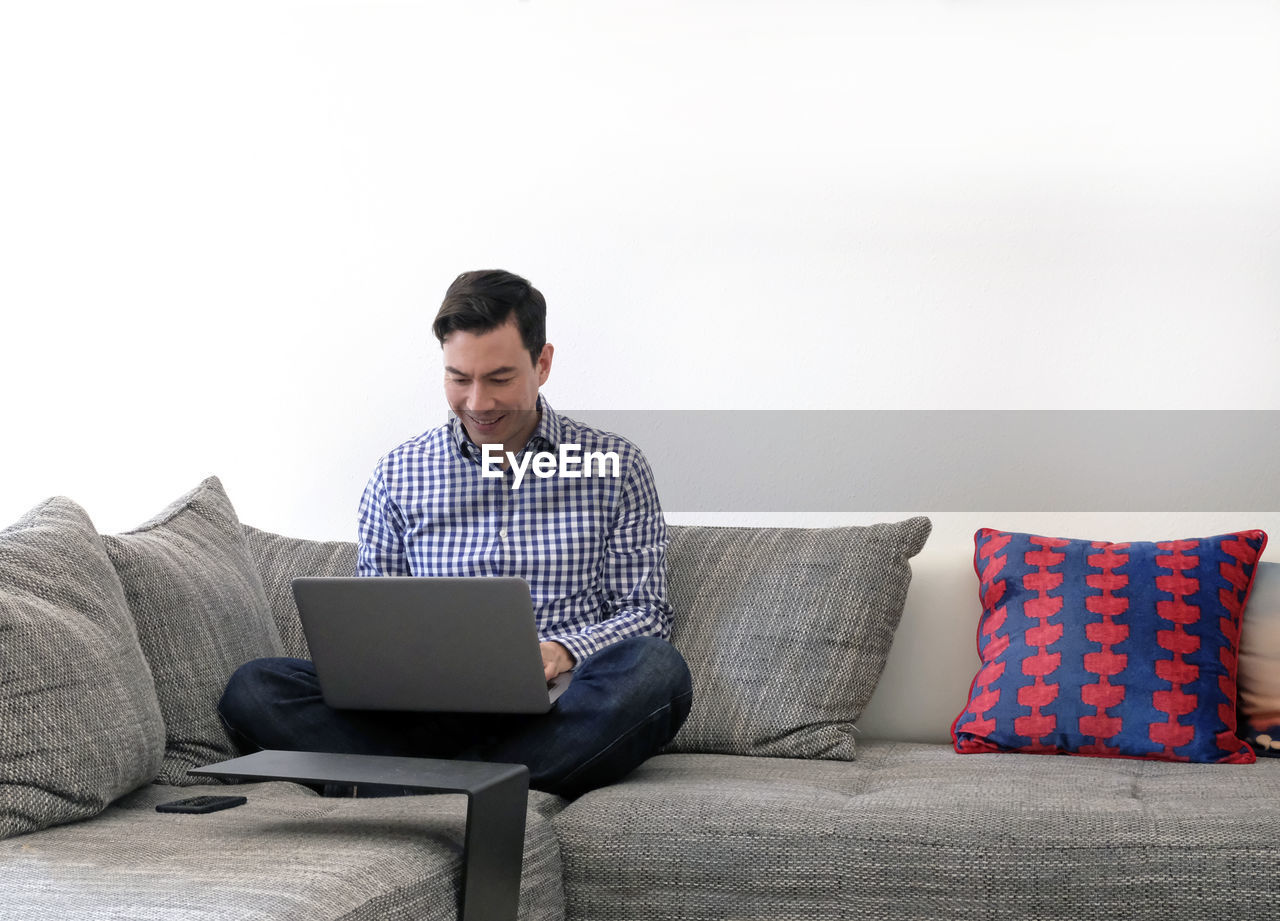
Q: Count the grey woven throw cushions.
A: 4